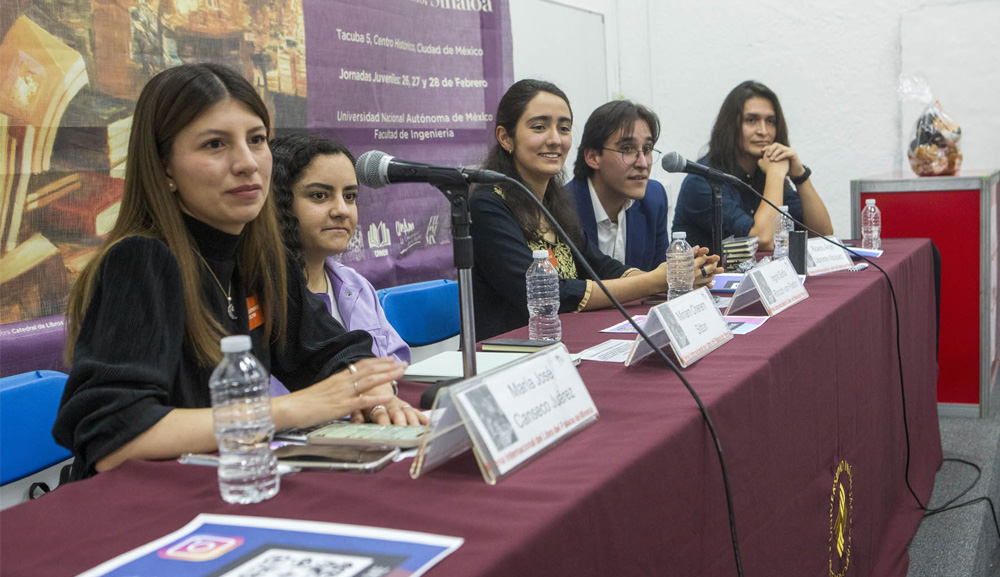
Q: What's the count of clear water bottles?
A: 5